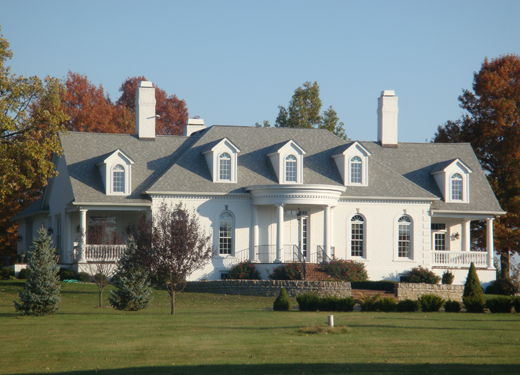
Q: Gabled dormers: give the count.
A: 5